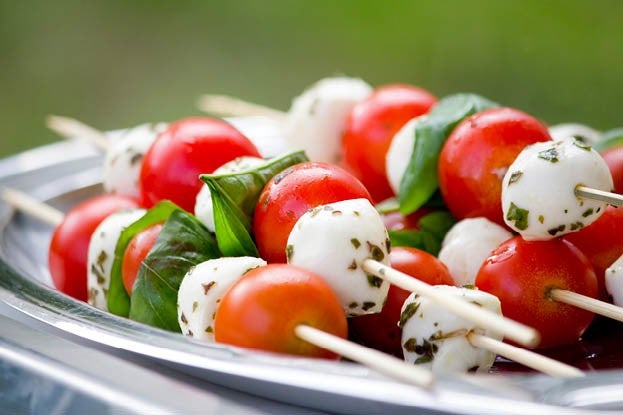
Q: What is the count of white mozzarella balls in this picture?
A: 12